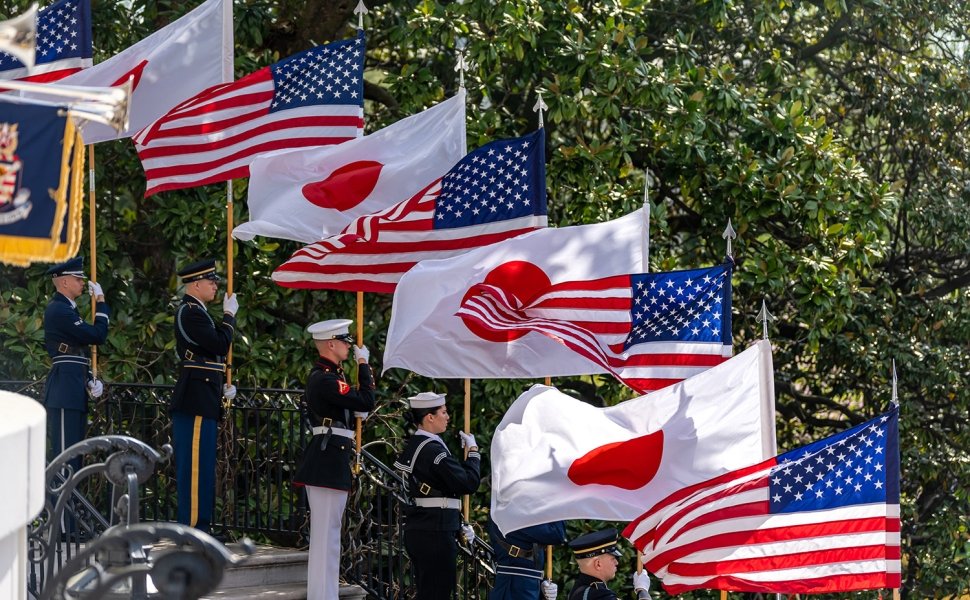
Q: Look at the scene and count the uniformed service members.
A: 6